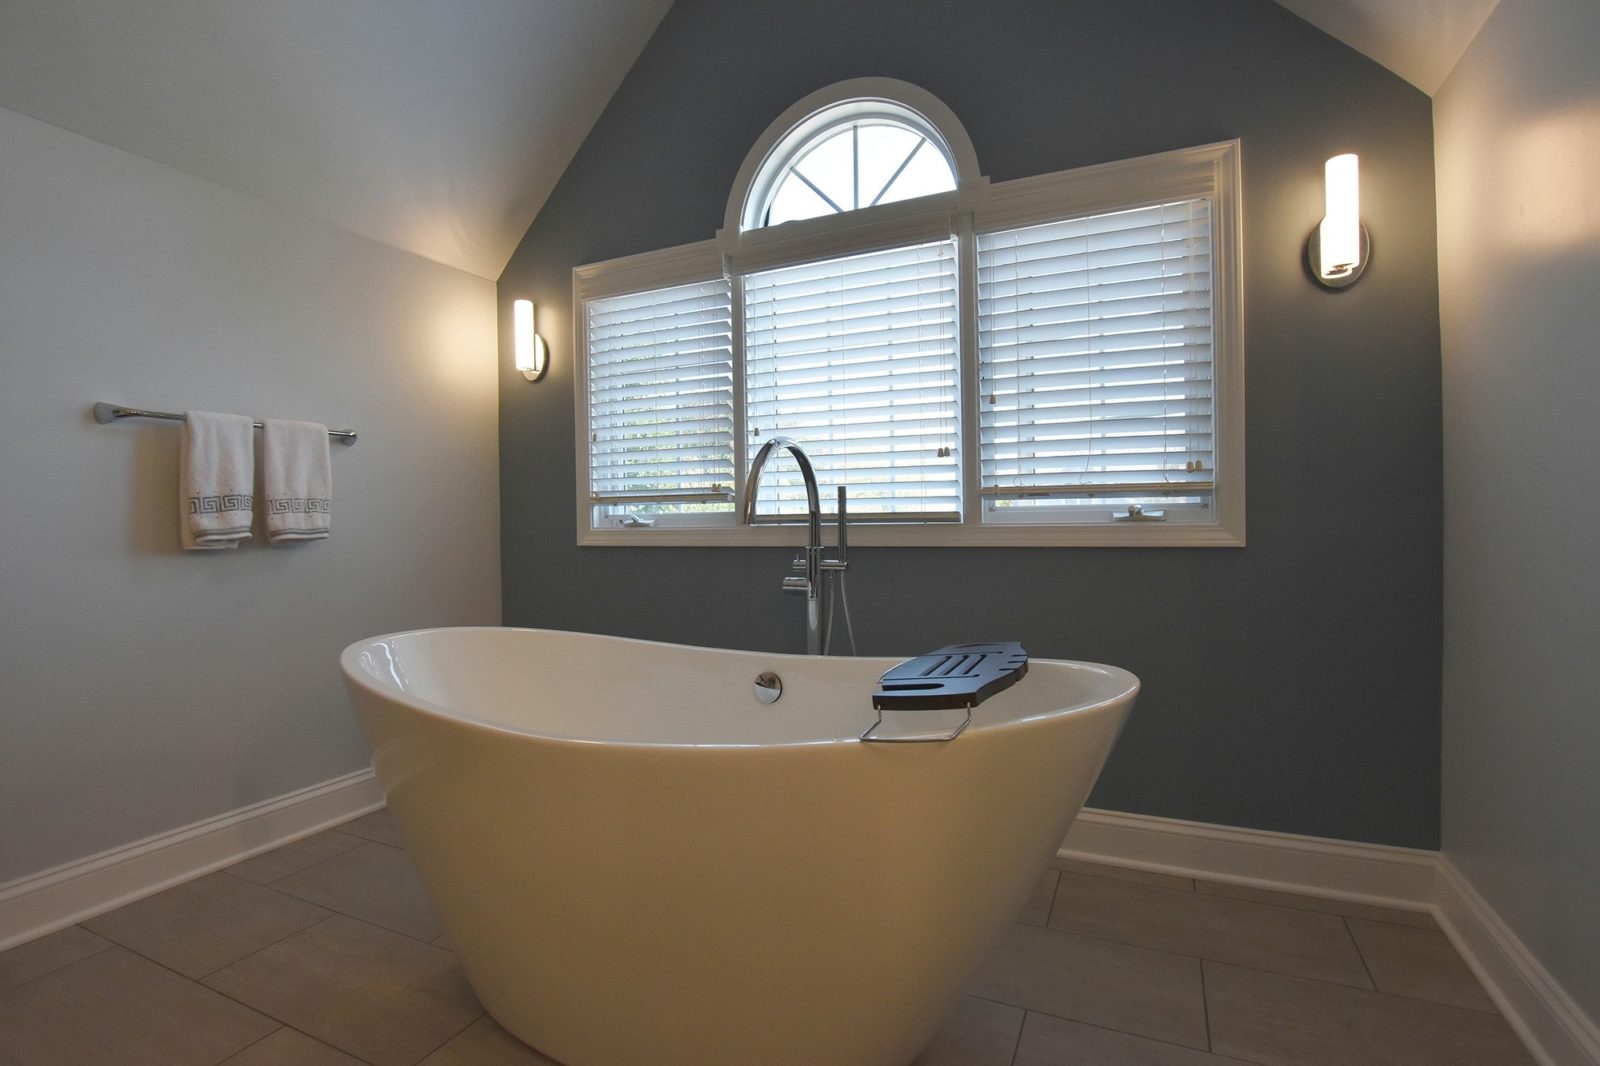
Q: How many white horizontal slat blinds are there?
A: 3